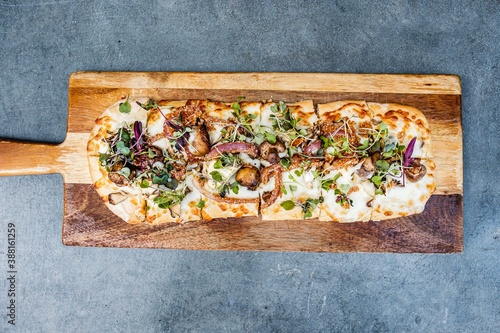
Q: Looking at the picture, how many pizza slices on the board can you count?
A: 12